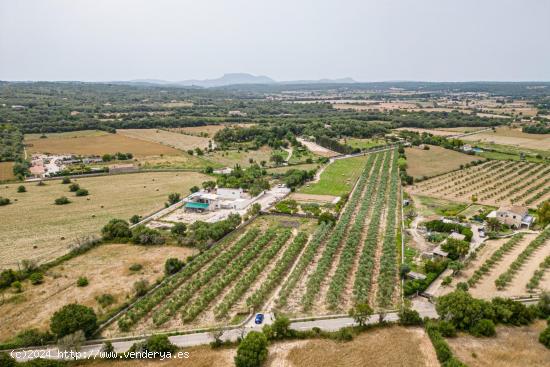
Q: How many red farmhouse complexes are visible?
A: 1